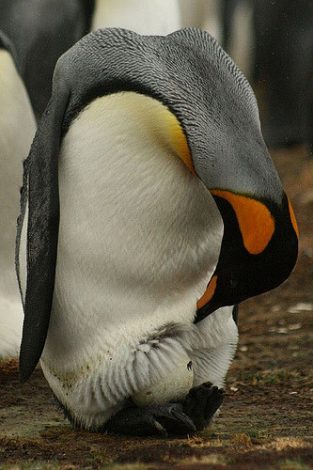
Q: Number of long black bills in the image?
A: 1